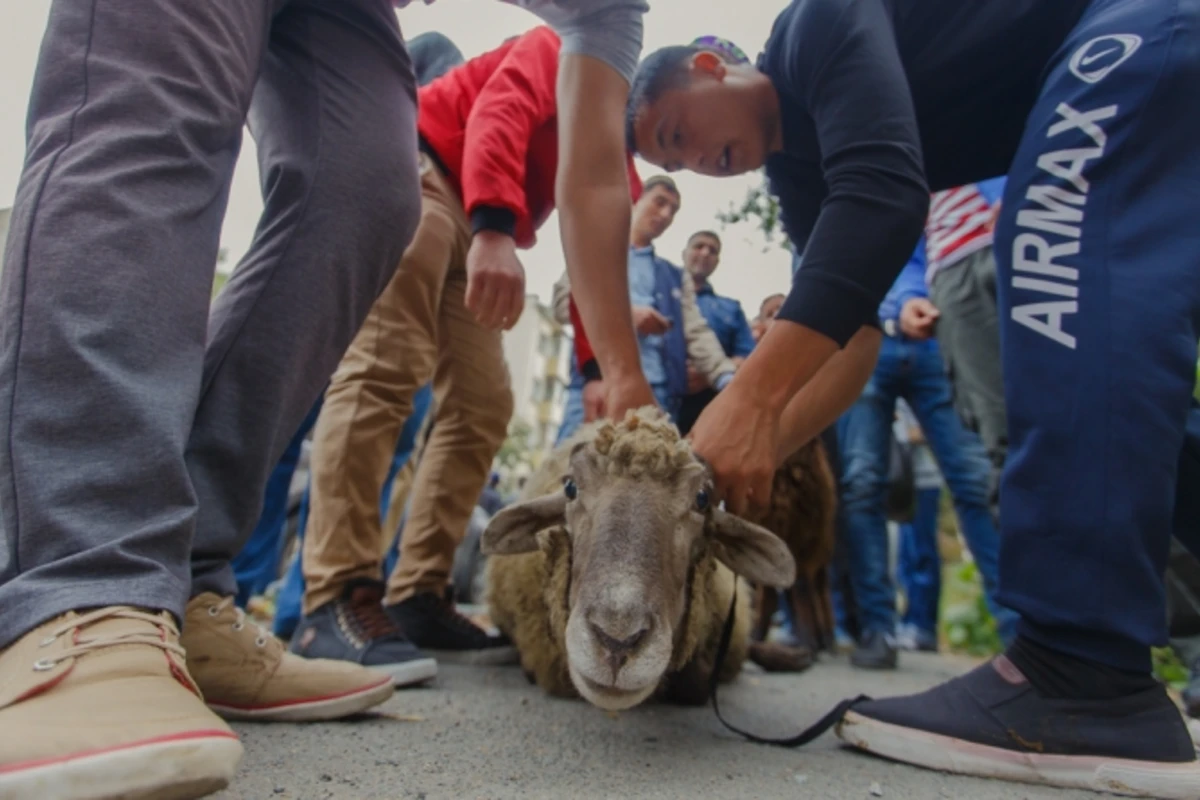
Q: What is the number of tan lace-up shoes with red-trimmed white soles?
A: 2